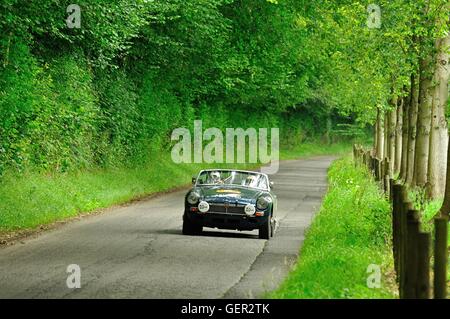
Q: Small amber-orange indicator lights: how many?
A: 2